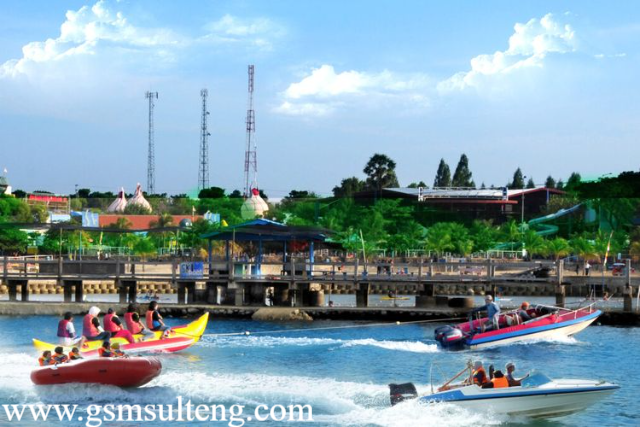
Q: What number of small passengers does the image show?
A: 5